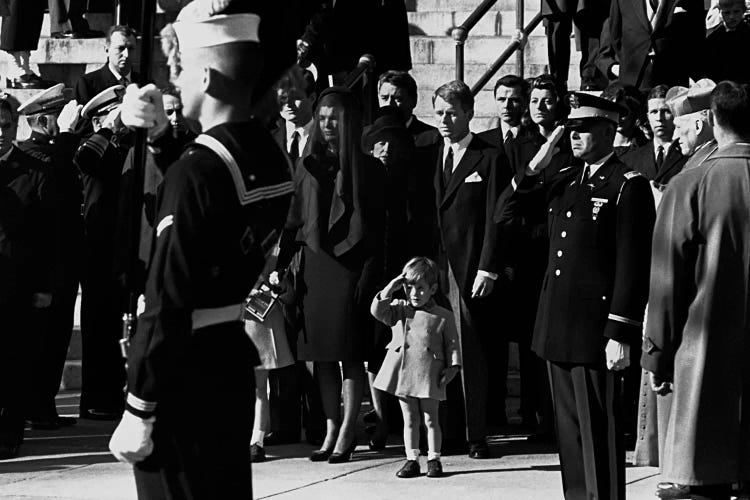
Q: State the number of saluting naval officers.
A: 2